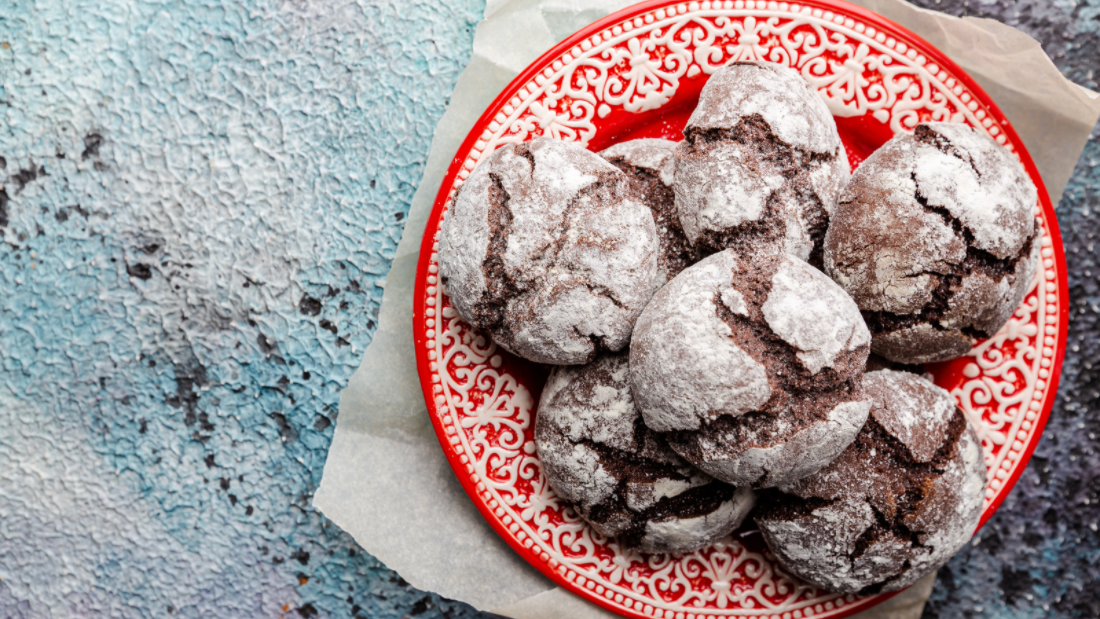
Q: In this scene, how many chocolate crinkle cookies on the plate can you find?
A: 7